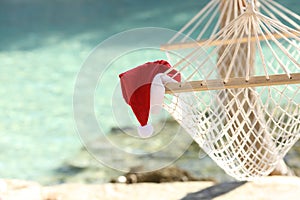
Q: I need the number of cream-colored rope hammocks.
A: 1